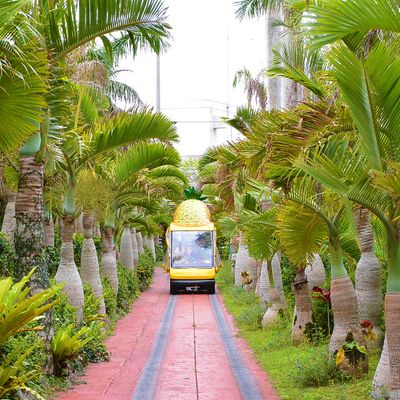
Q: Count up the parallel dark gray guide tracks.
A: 2